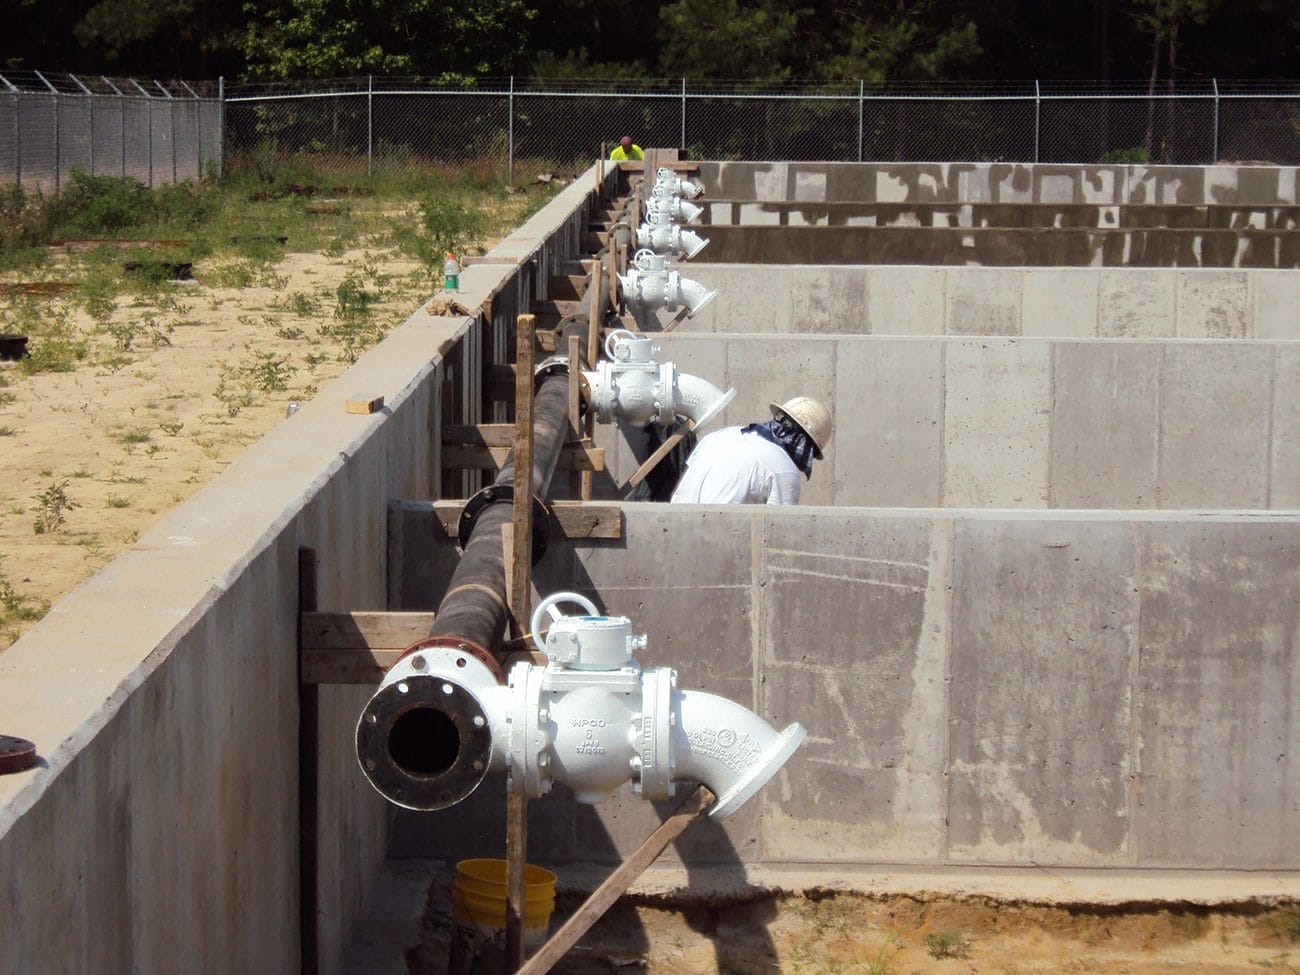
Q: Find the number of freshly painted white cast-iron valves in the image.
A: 6